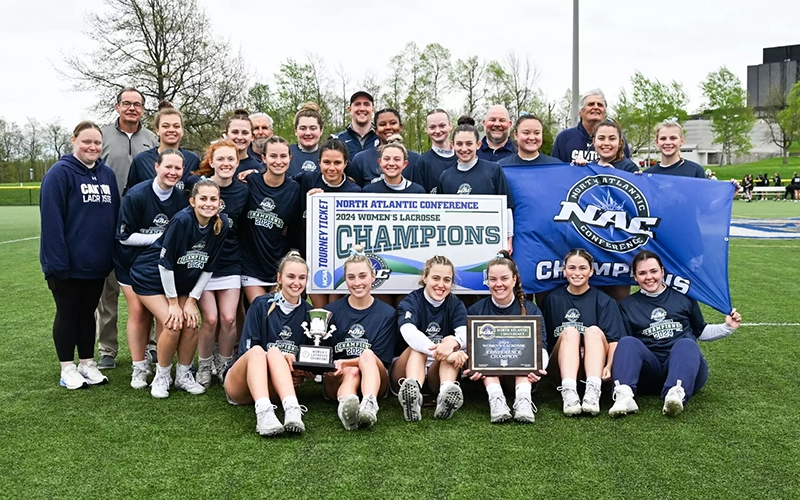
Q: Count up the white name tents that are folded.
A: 0